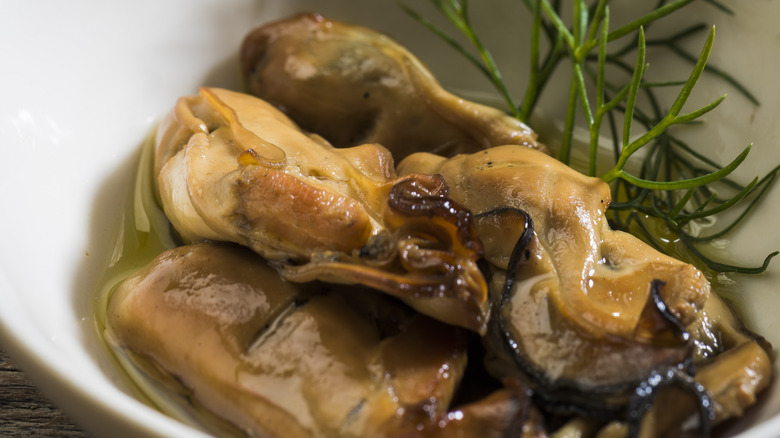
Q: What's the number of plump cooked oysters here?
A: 4